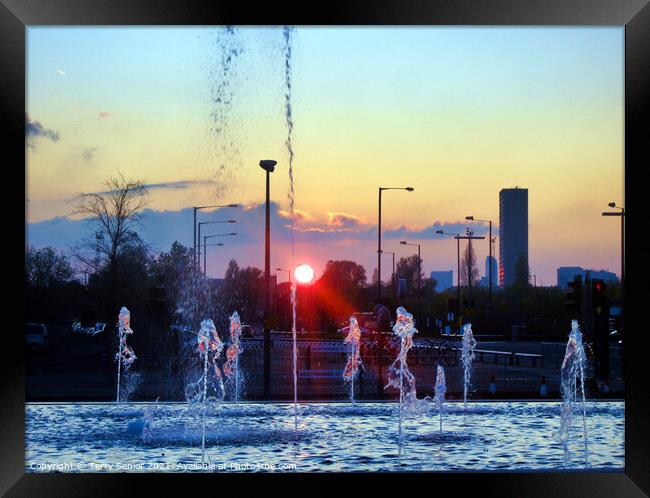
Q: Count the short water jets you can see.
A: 8